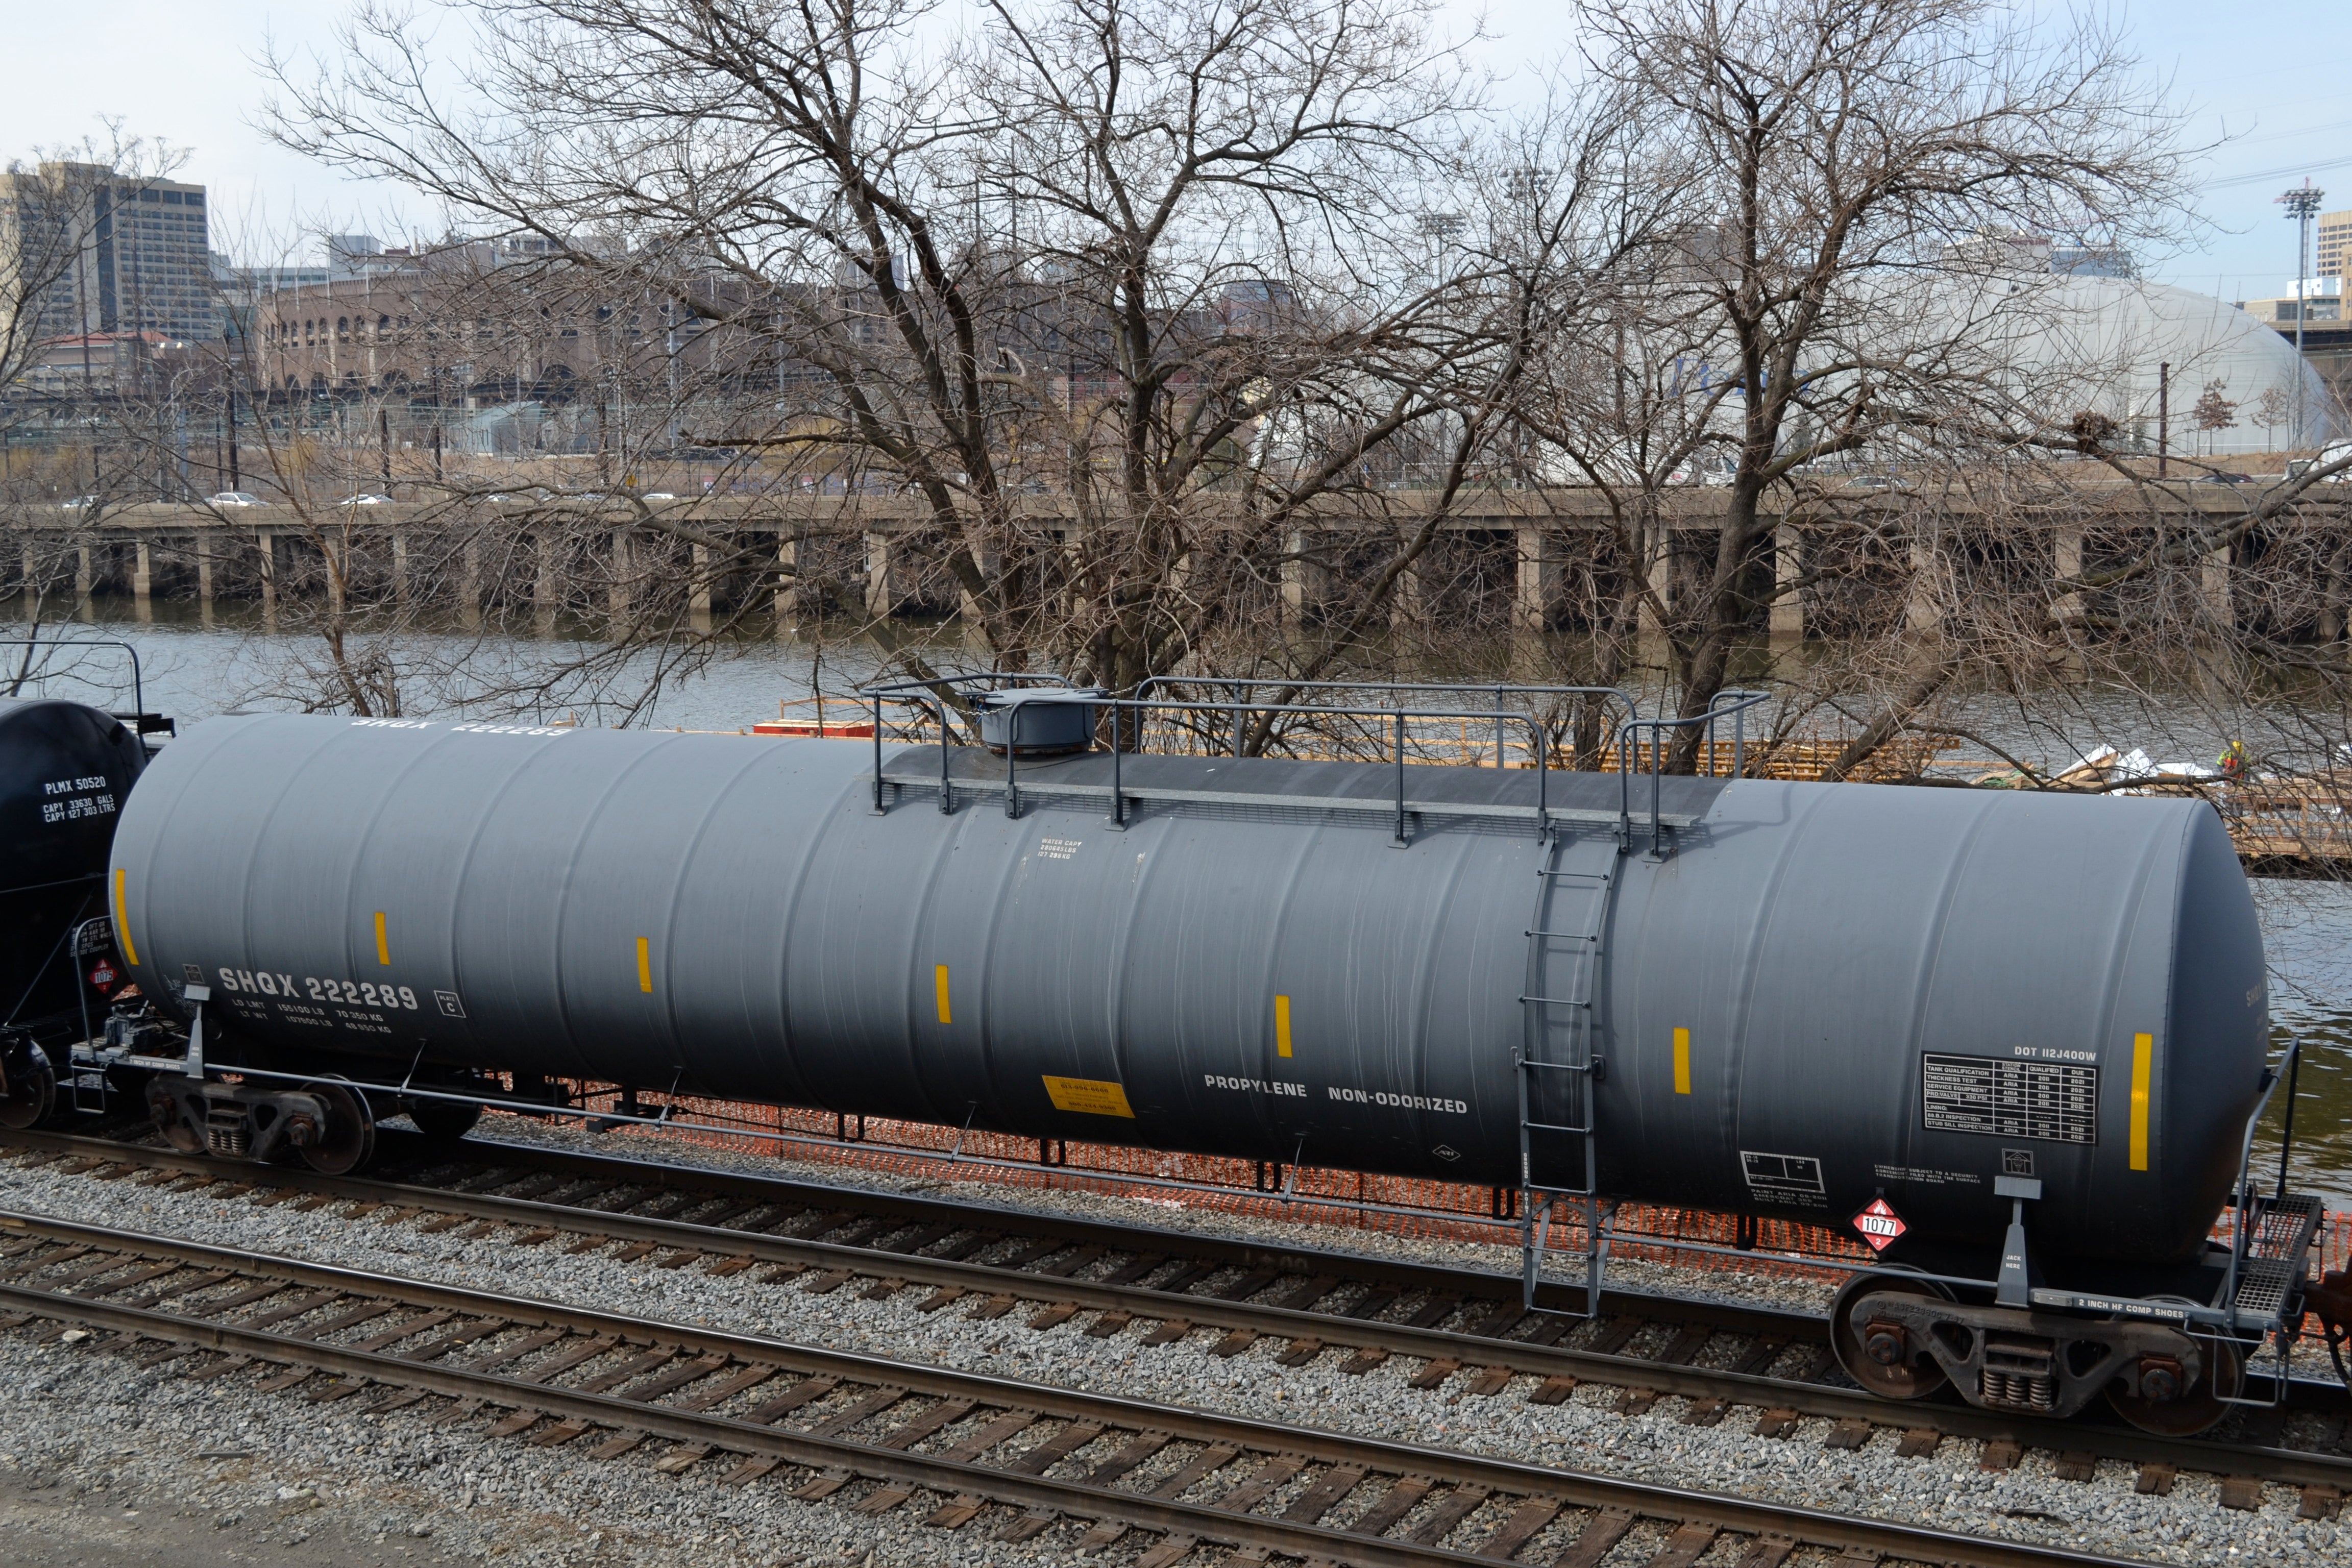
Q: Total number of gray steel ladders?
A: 1